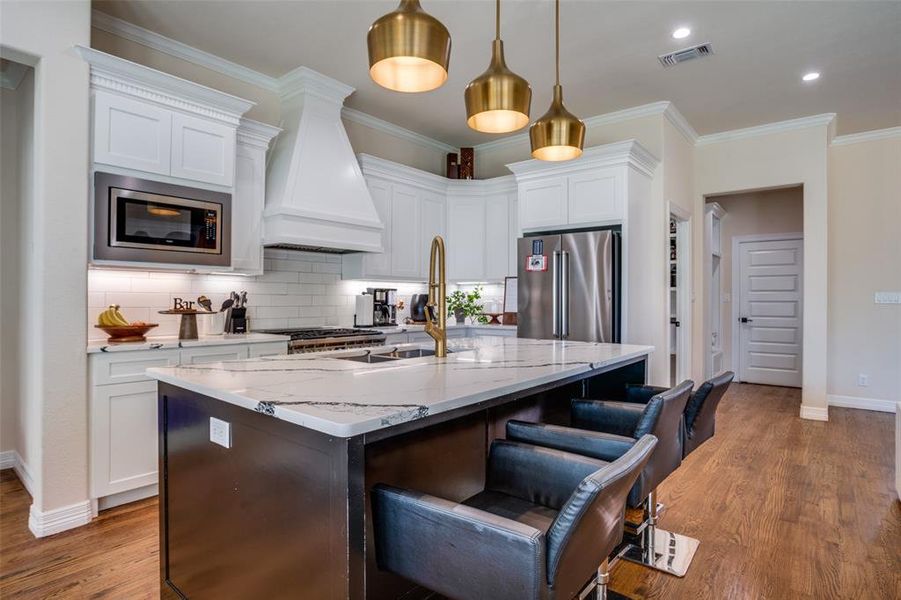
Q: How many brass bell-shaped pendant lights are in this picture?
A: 3